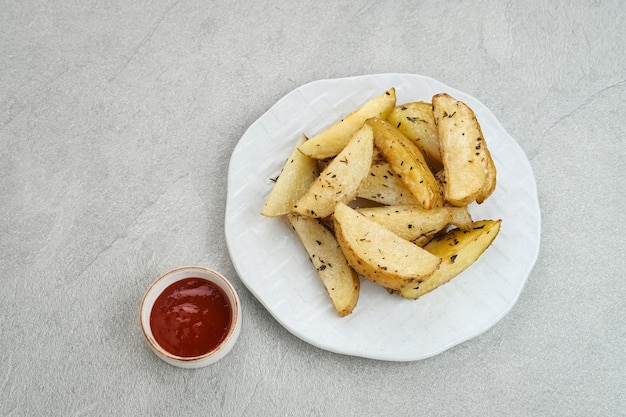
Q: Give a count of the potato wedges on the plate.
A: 11